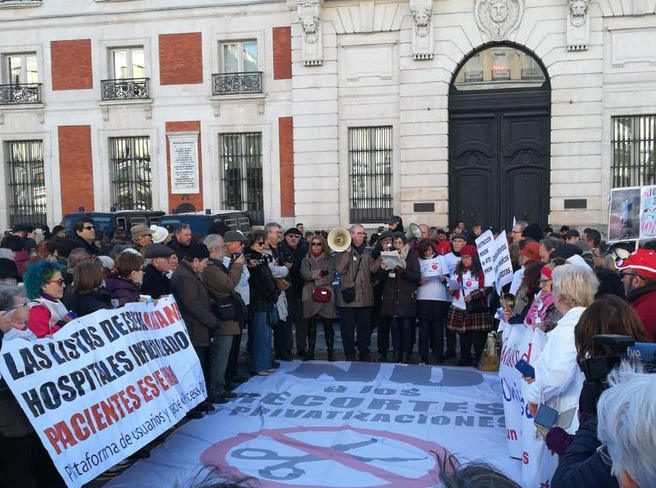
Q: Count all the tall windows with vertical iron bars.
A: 5